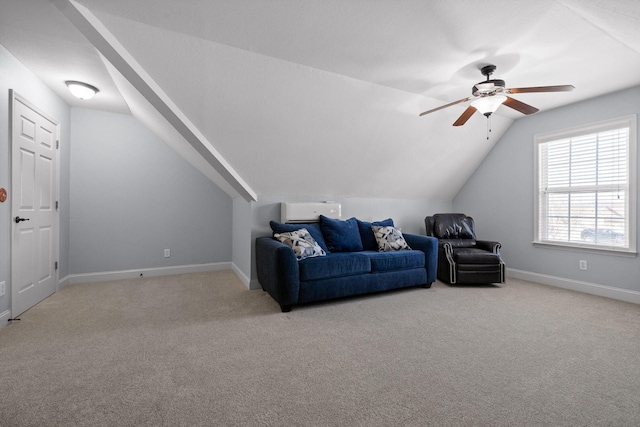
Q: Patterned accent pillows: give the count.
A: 2